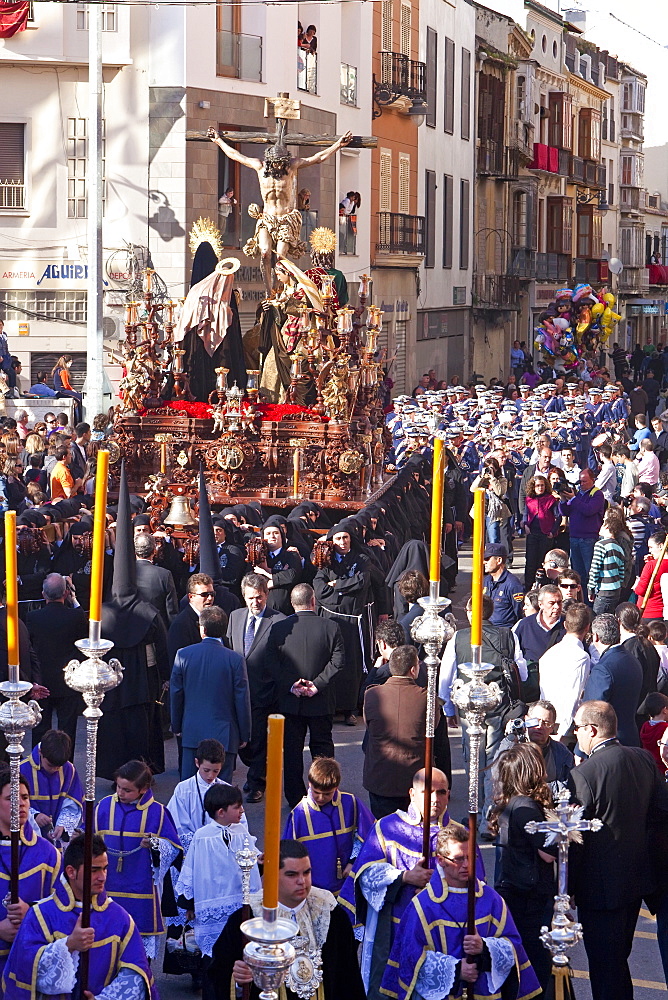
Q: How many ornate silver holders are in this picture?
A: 5